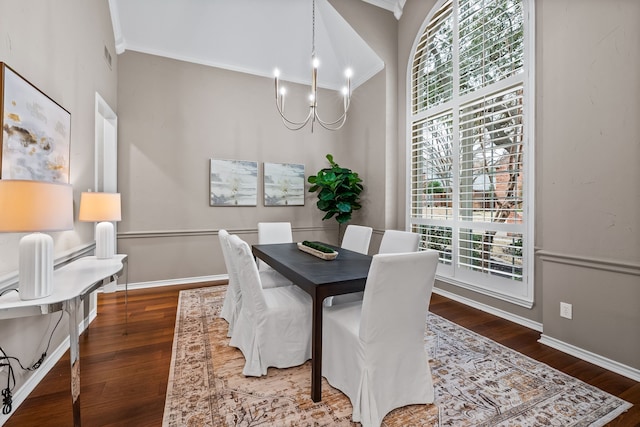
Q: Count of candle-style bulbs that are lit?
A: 6